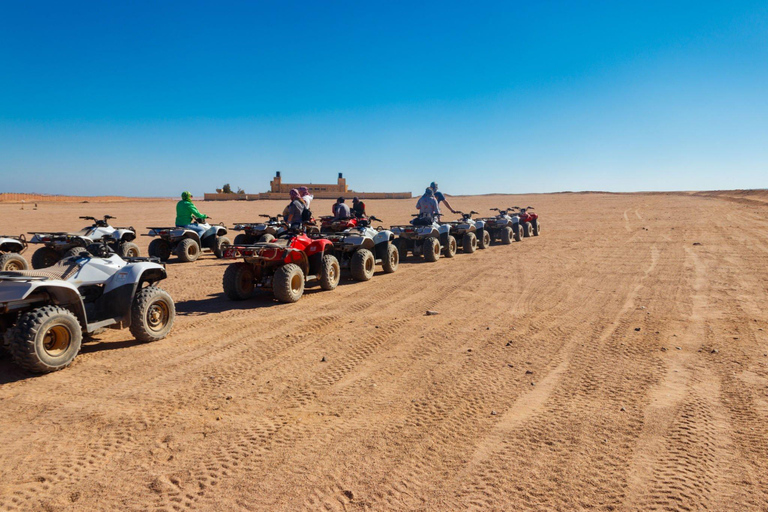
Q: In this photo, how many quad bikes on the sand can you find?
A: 12